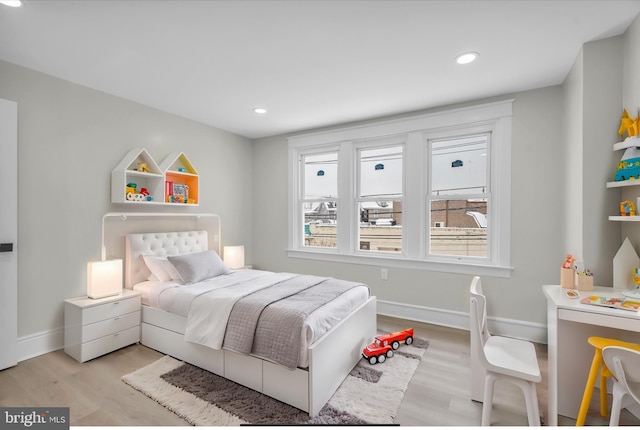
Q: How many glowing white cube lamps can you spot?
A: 2